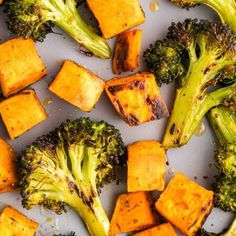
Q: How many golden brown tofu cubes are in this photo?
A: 0